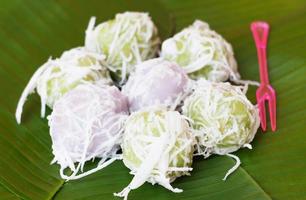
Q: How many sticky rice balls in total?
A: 7